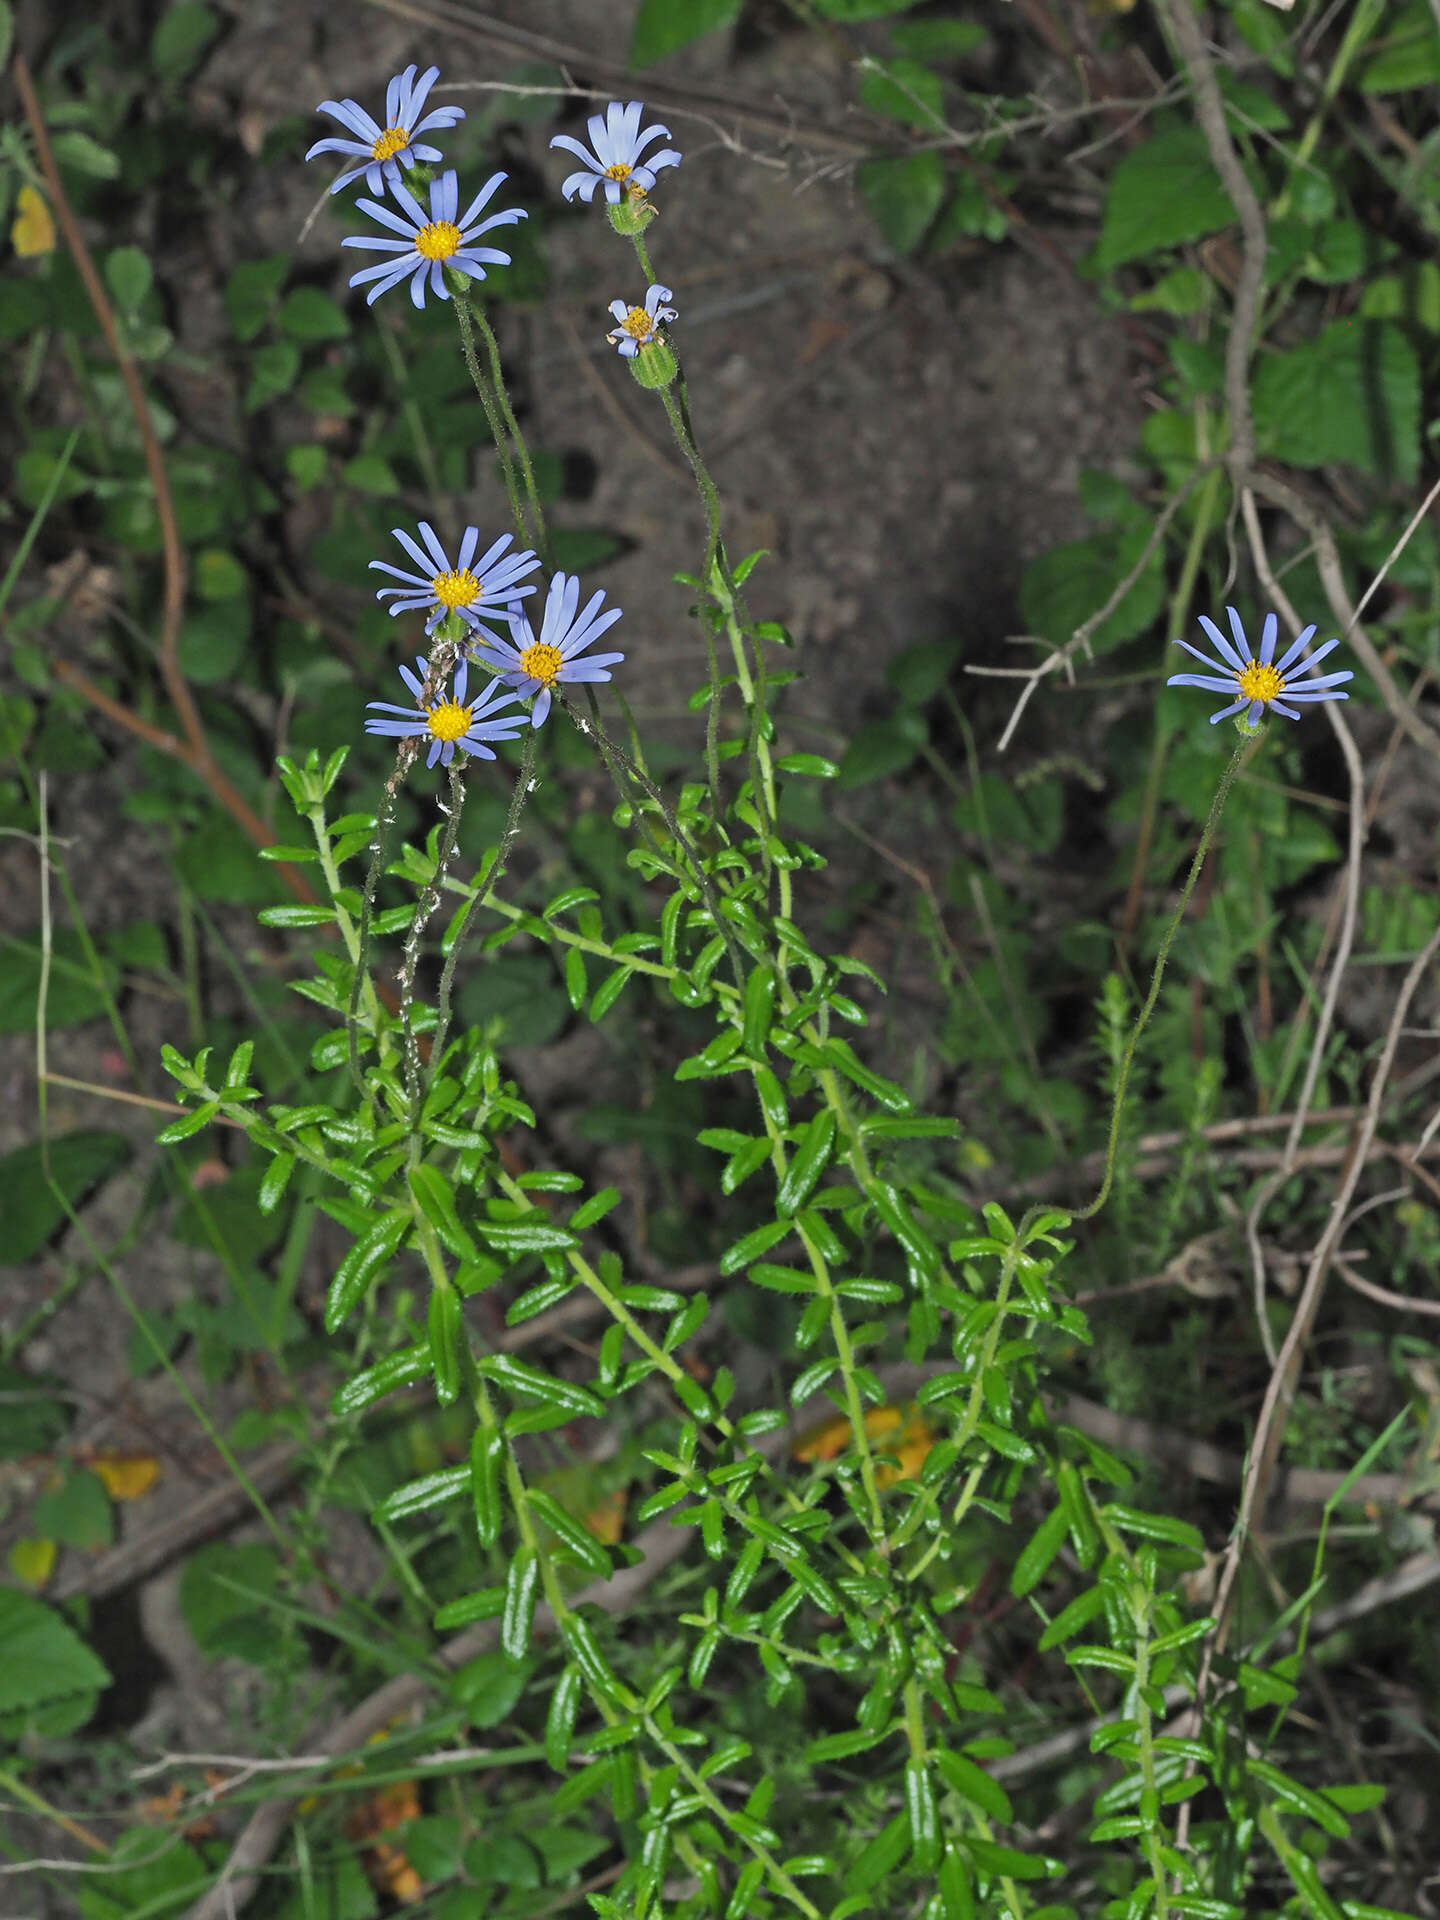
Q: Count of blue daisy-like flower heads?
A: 8